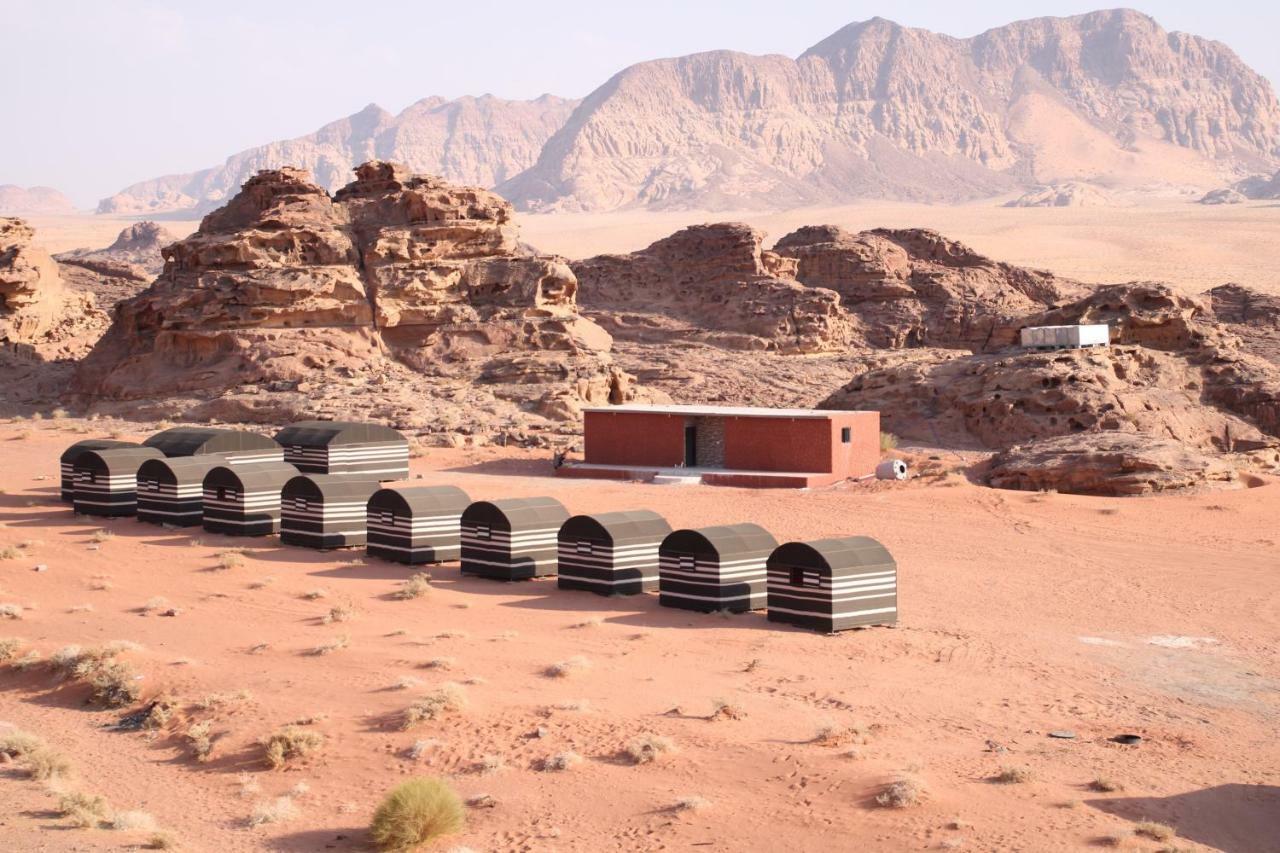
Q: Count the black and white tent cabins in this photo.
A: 12